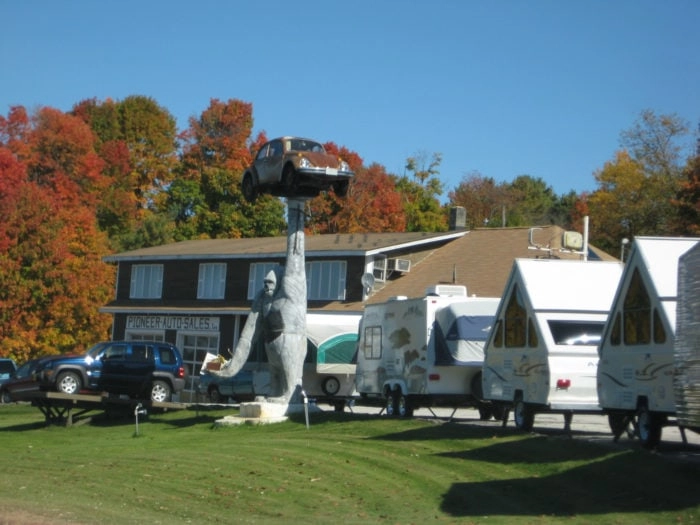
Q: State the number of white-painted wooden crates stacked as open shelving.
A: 0